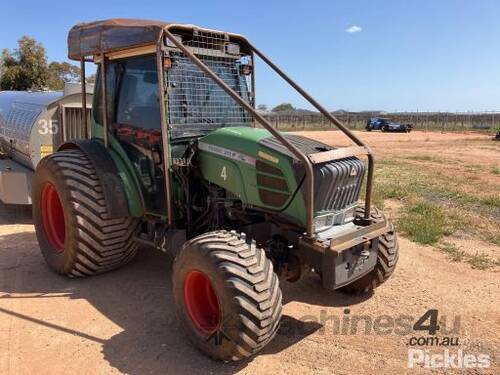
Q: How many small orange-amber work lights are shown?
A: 2